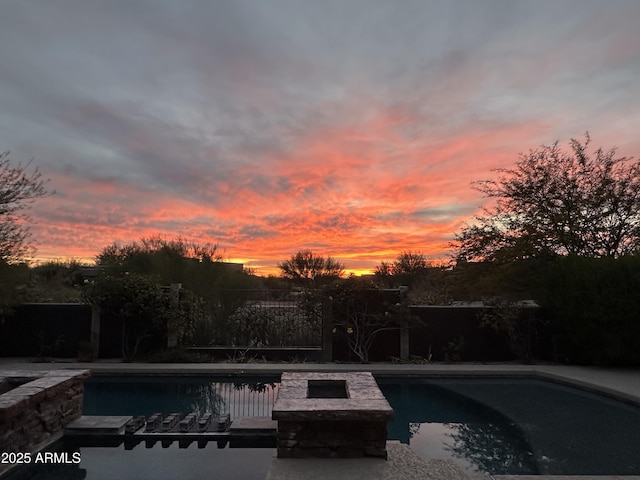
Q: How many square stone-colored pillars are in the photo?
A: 4